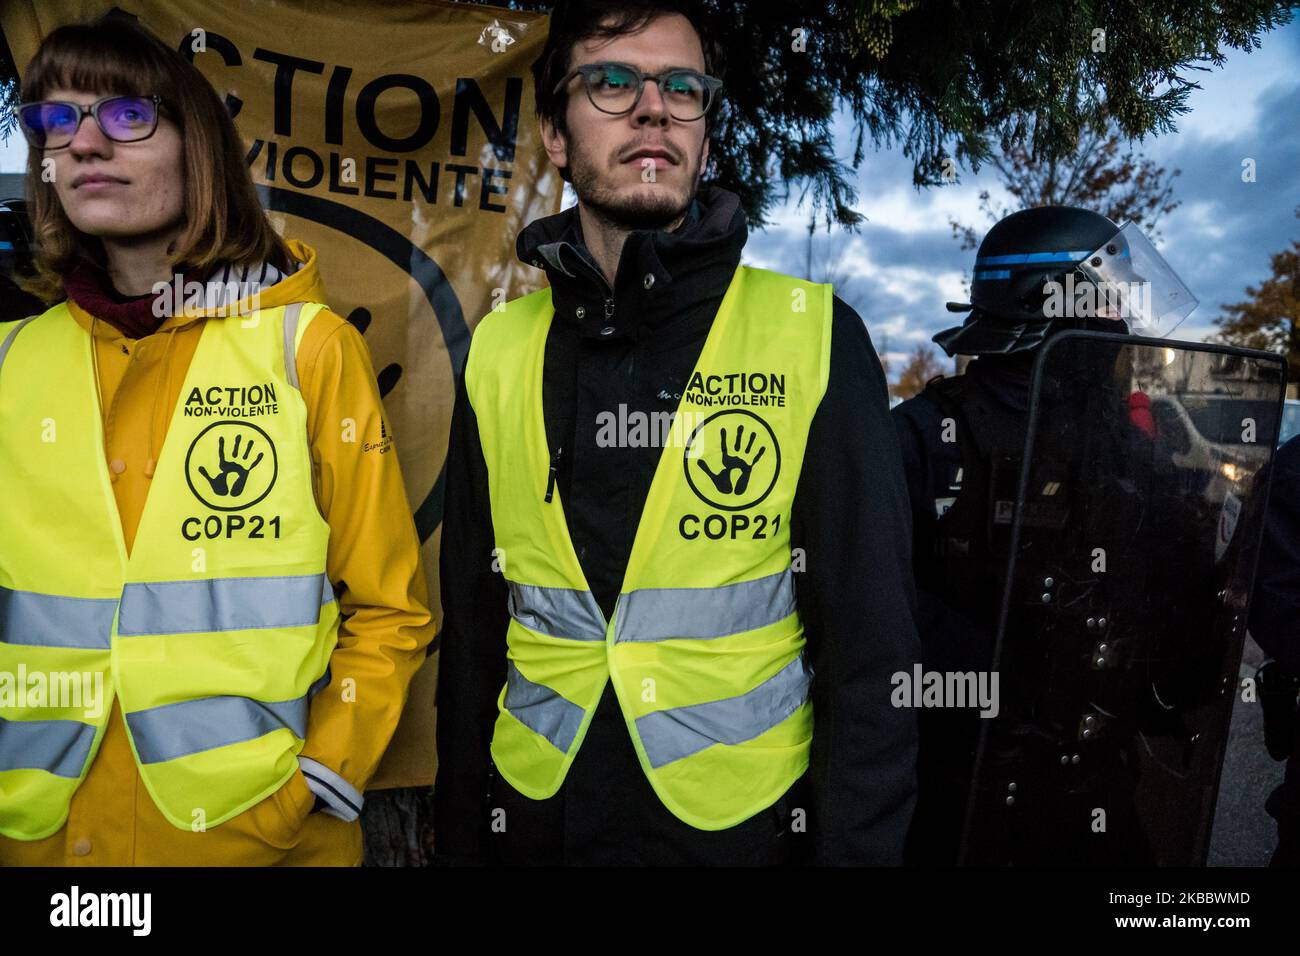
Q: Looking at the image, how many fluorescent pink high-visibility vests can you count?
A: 0